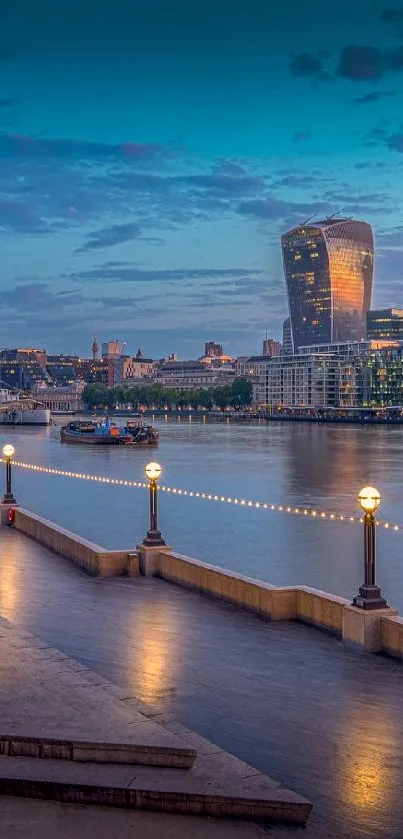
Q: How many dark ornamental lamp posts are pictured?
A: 3